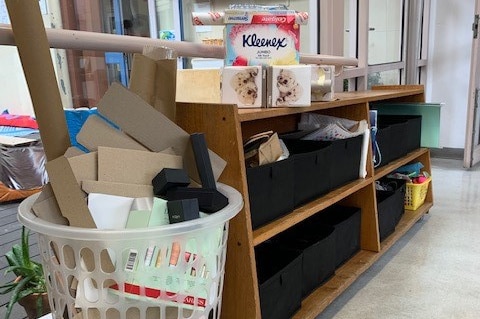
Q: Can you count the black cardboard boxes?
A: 4